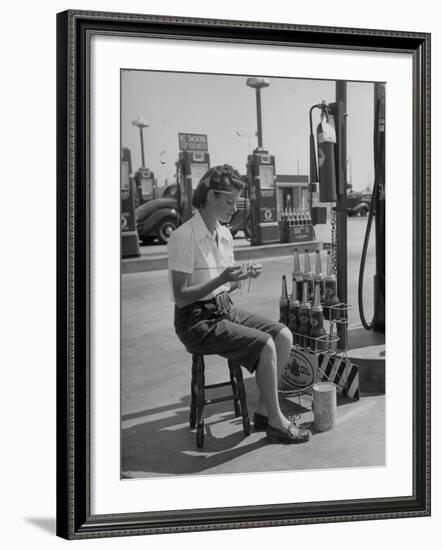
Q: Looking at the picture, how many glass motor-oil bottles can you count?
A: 8